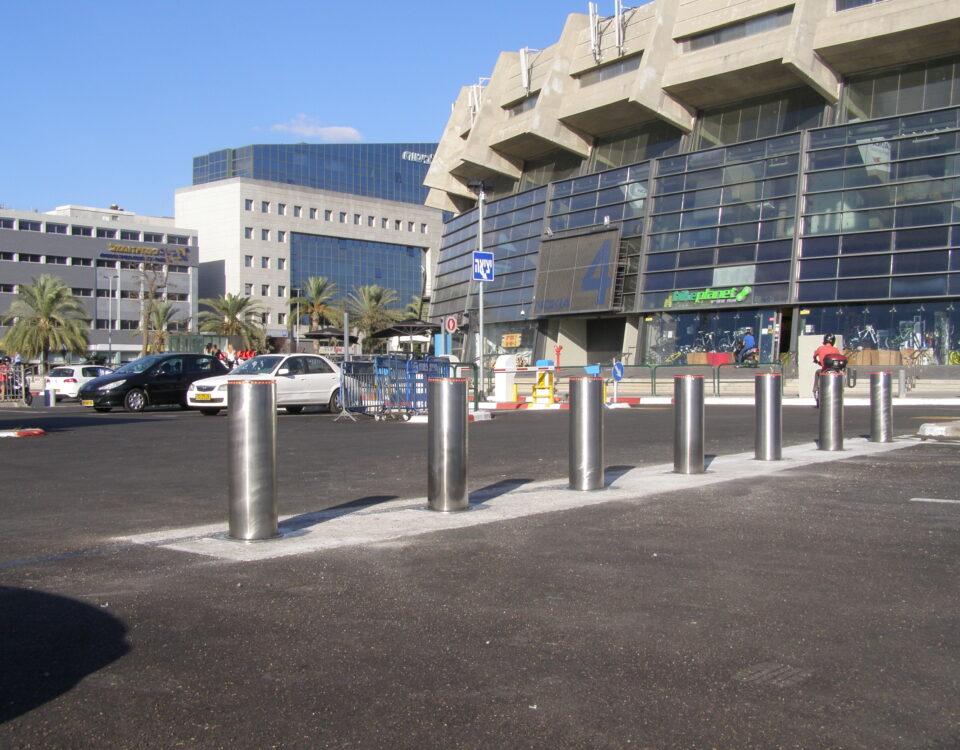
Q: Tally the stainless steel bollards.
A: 7